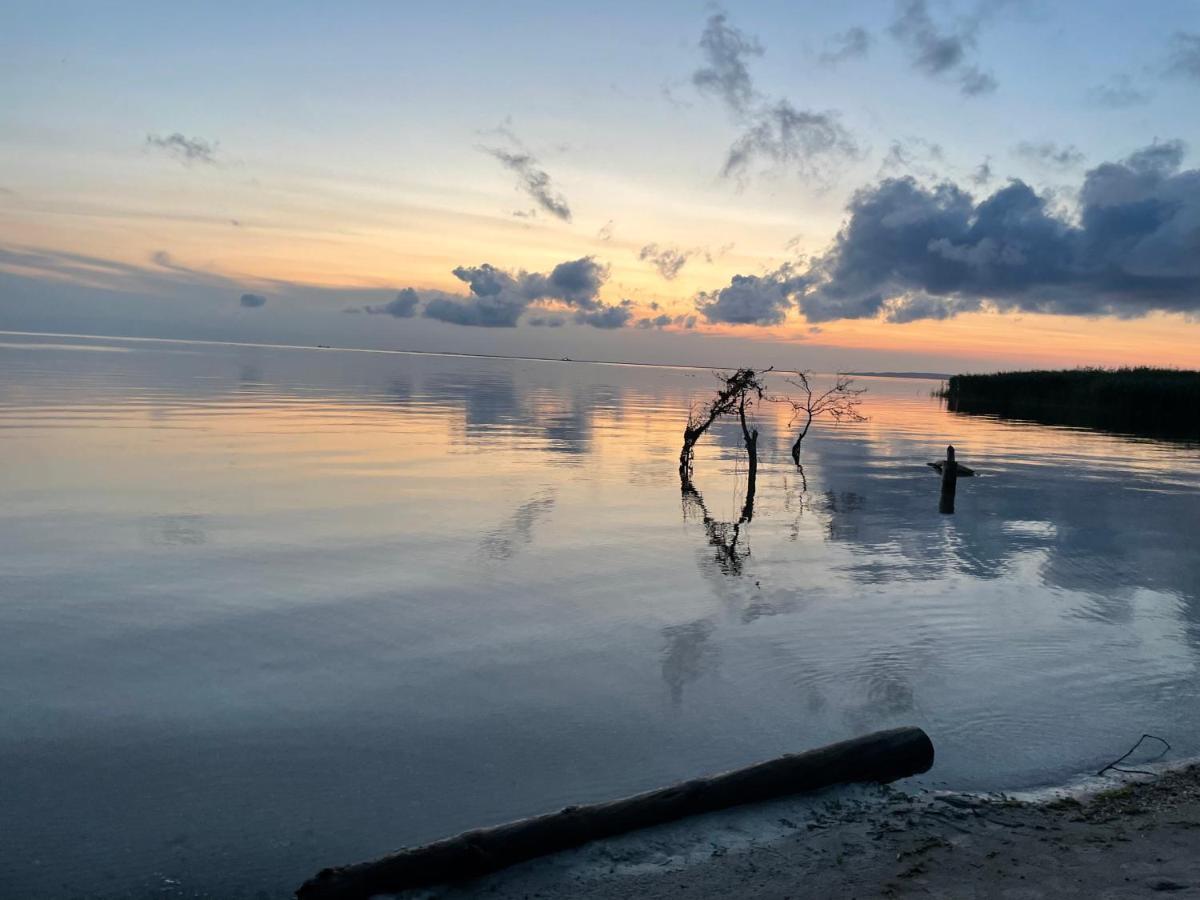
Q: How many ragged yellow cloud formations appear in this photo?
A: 0